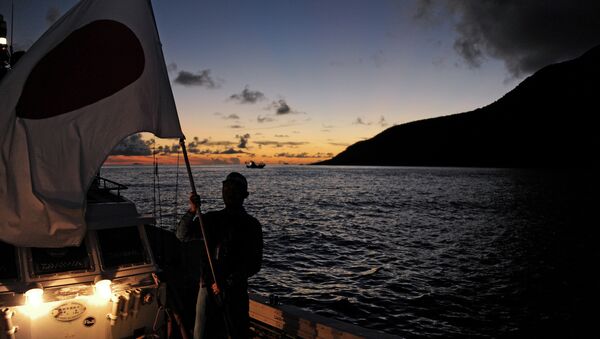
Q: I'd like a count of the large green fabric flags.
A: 0